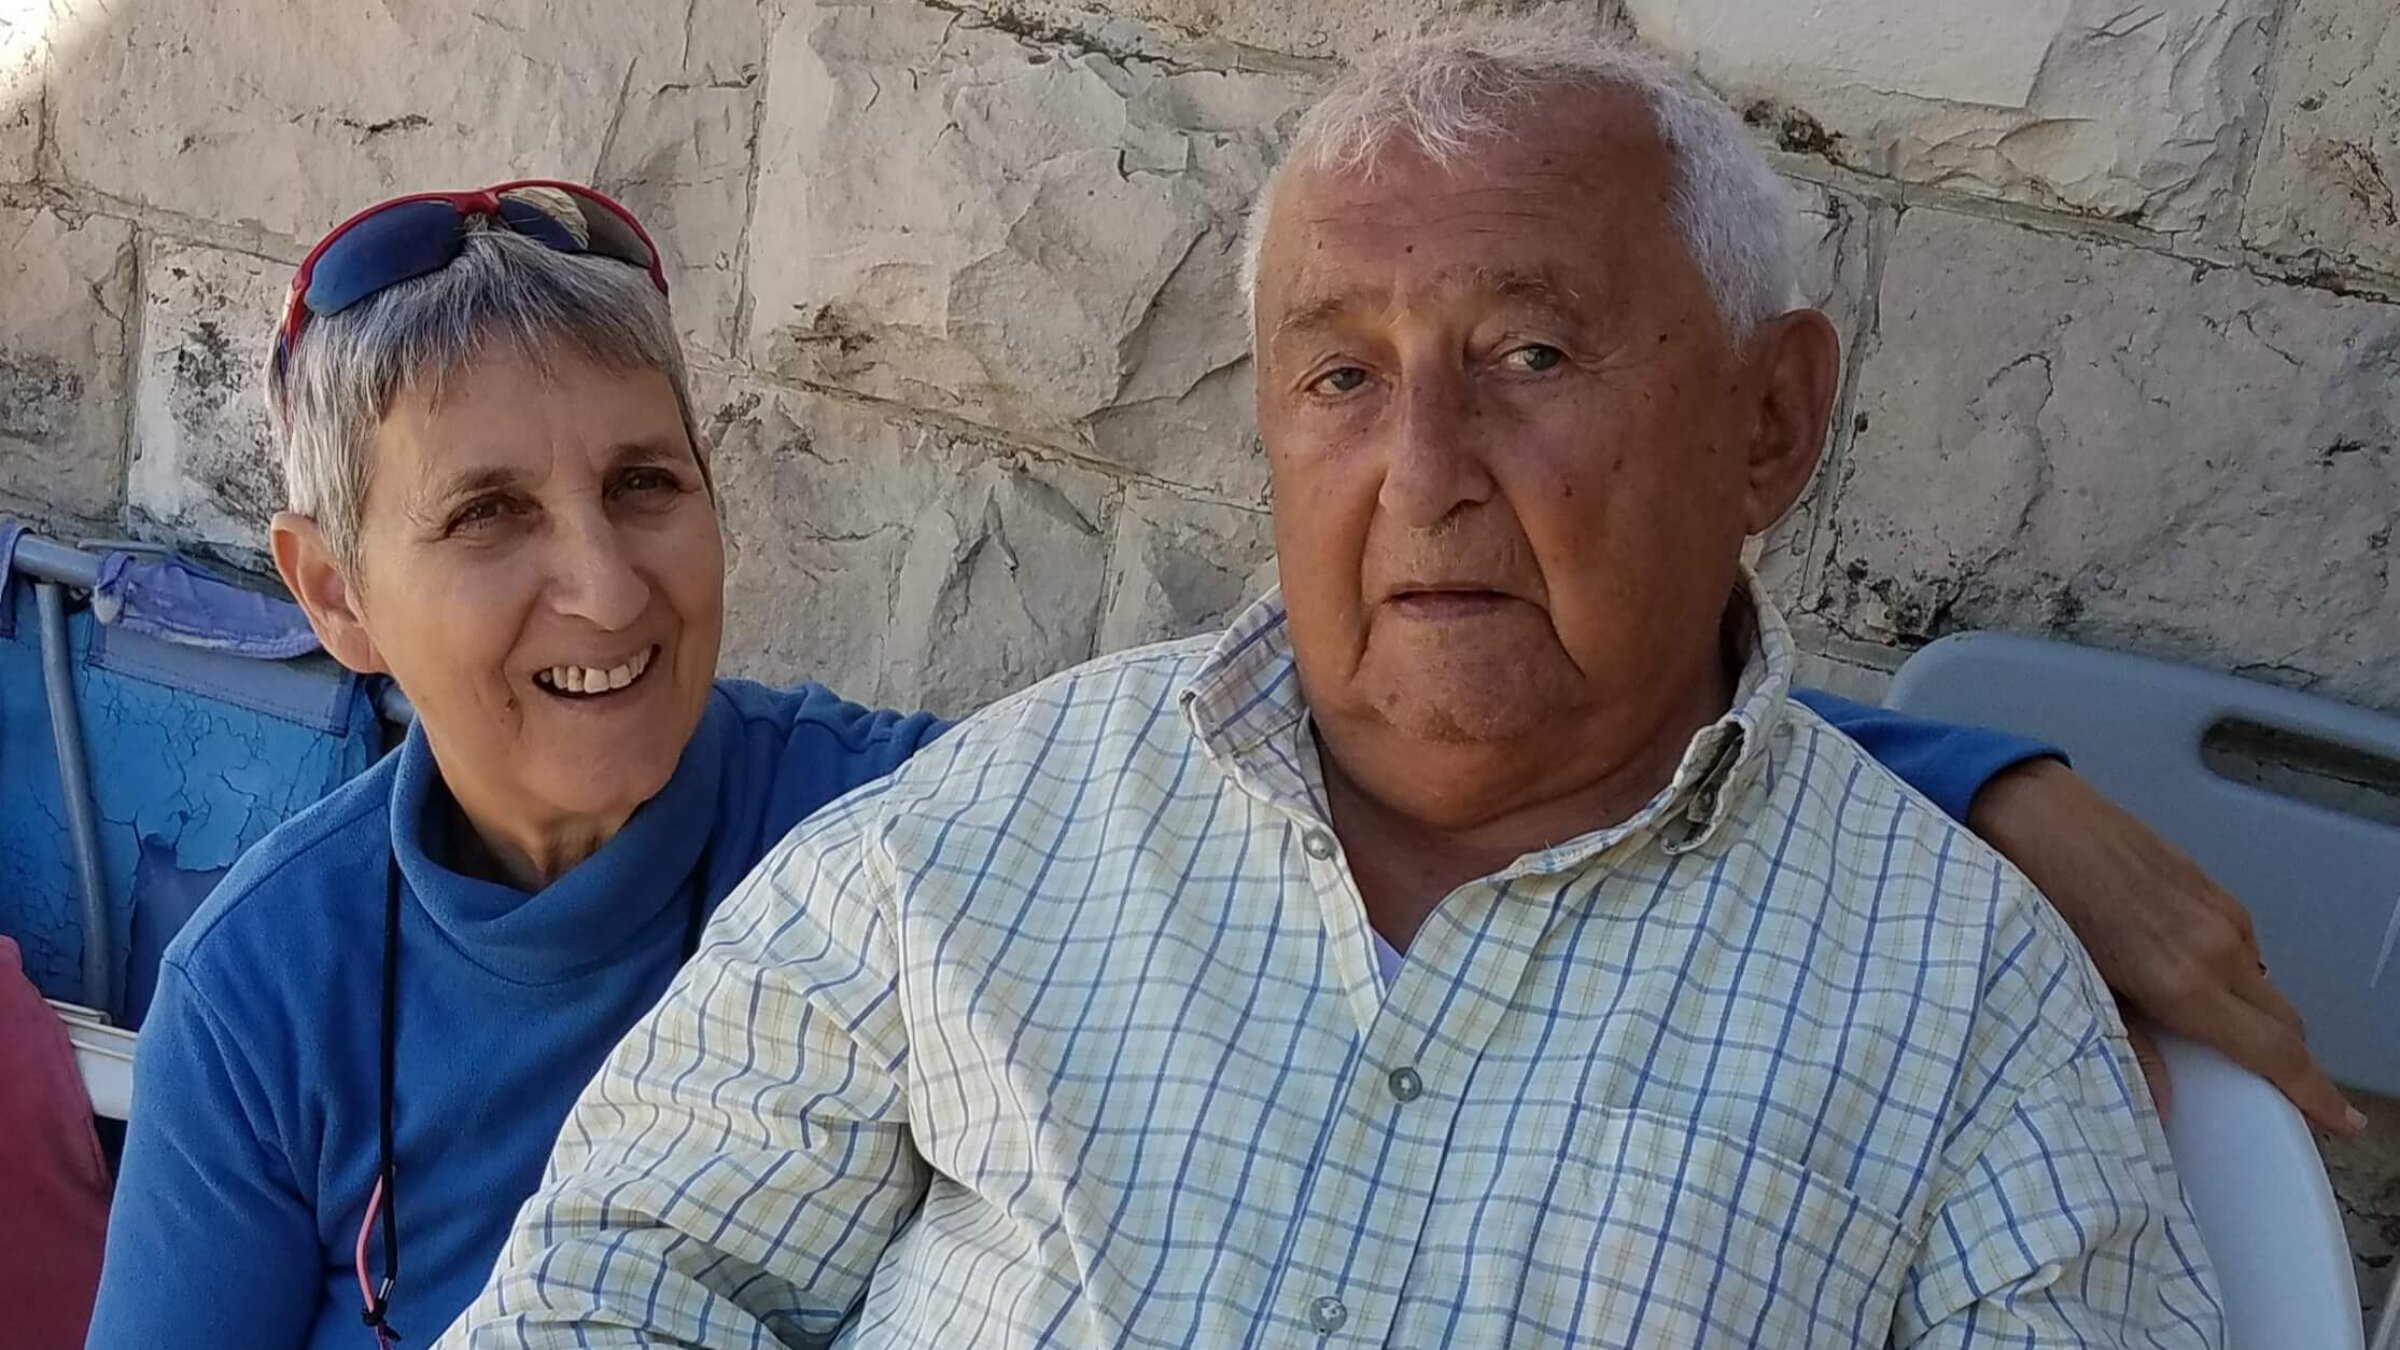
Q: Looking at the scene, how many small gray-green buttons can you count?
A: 3